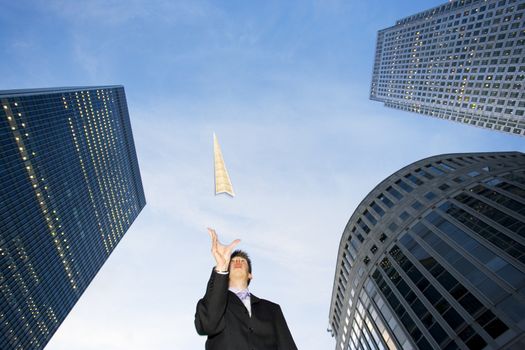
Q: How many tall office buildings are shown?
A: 3